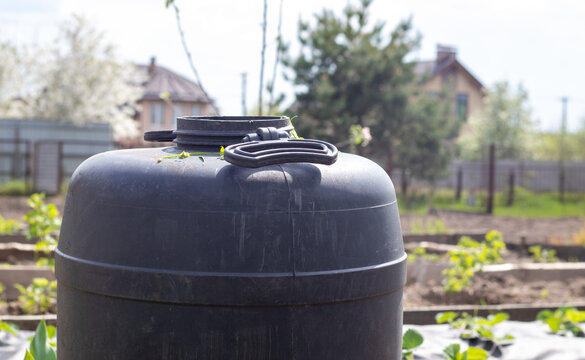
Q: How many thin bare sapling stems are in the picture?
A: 3